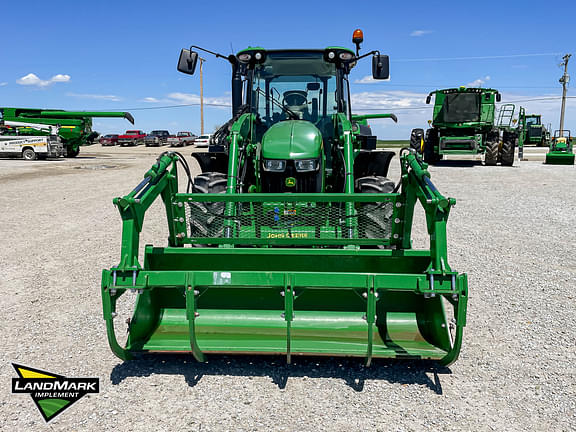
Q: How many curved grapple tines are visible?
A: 5